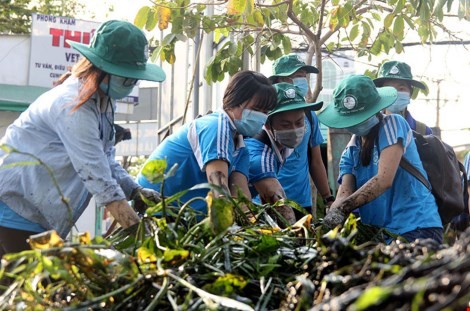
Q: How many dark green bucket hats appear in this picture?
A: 5